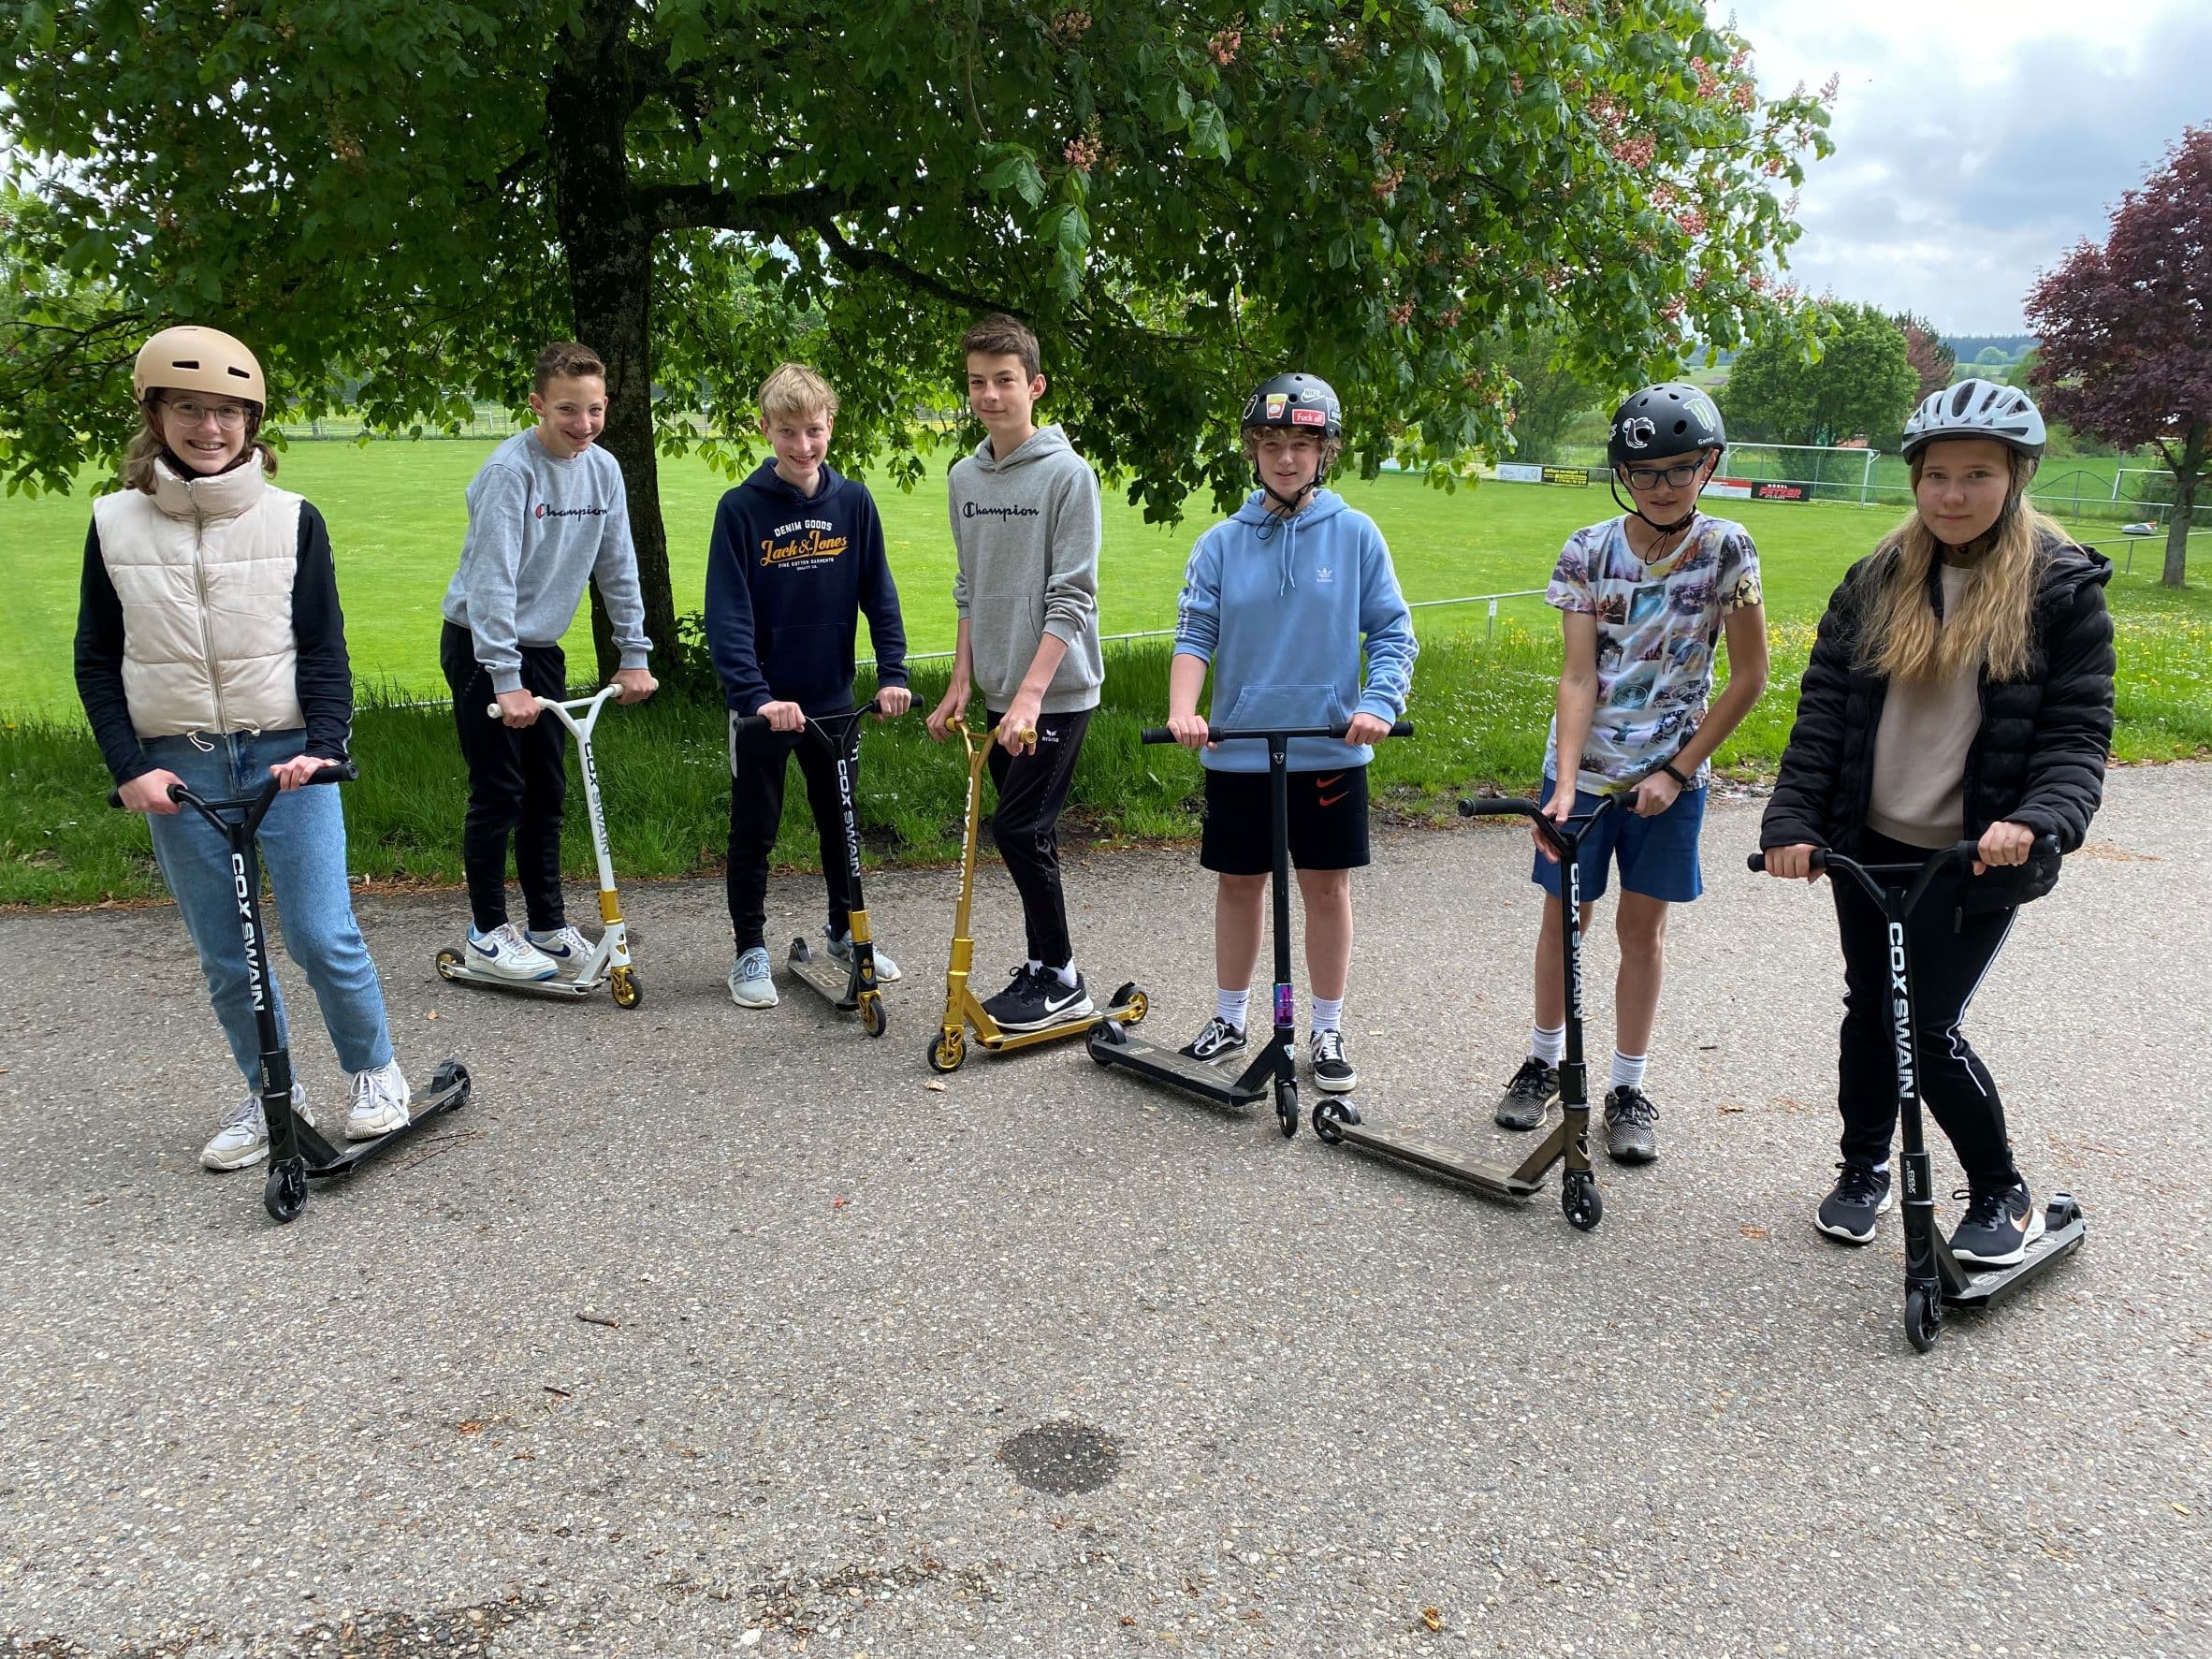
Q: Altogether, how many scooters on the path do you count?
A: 7